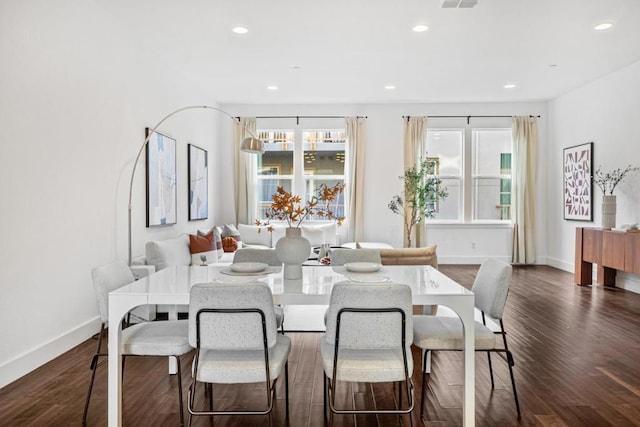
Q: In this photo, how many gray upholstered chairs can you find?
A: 6